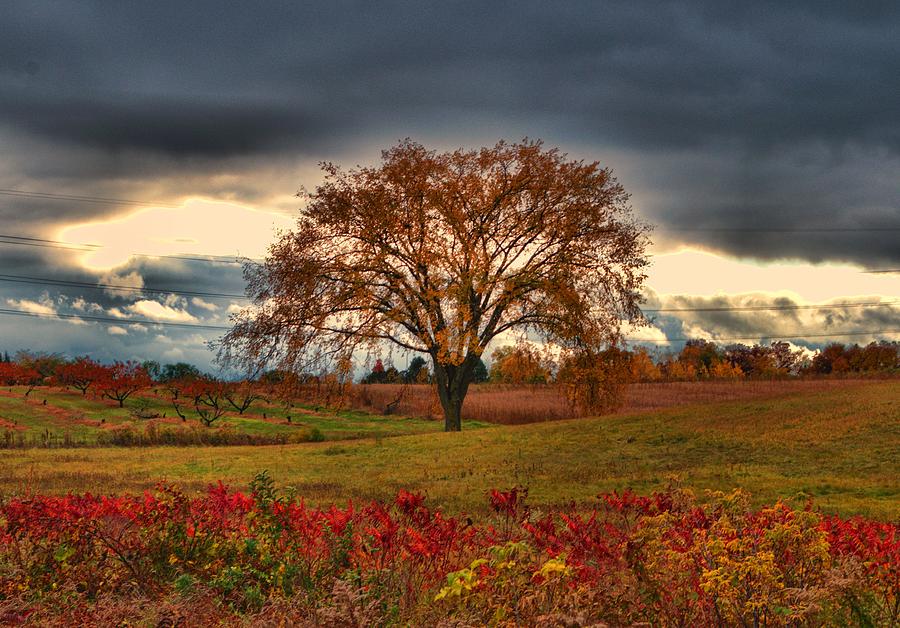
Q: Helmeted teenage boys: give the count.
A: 0